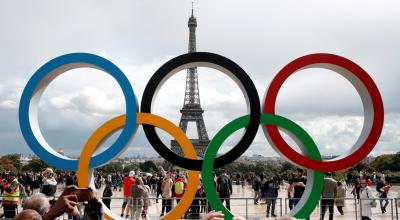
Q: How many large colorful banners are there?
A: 0